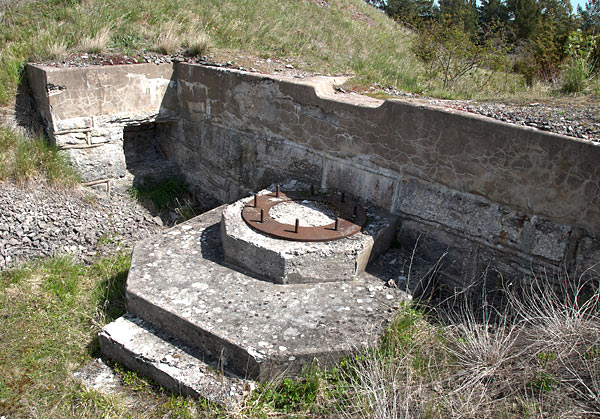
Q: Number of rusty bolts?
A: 8